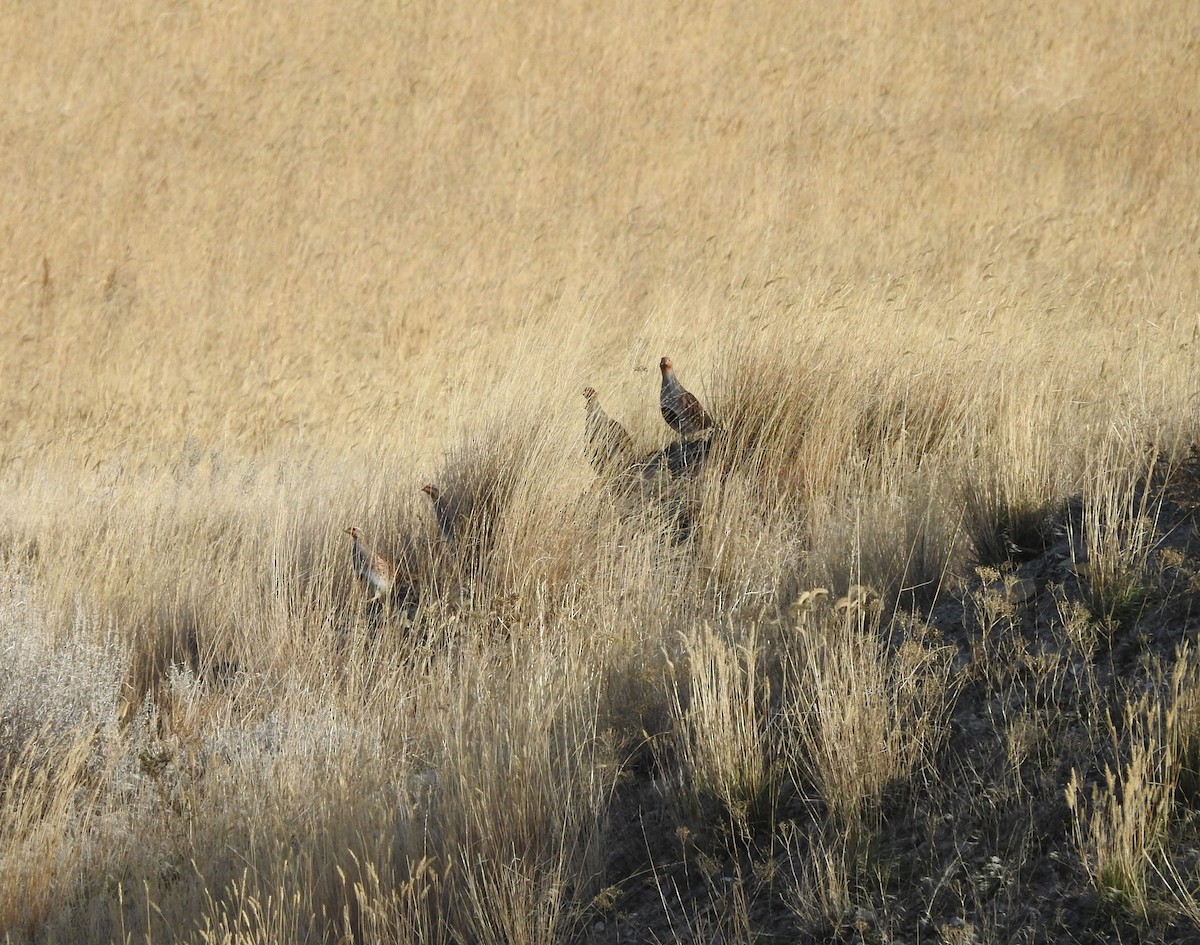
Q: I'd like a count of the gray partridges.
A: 4